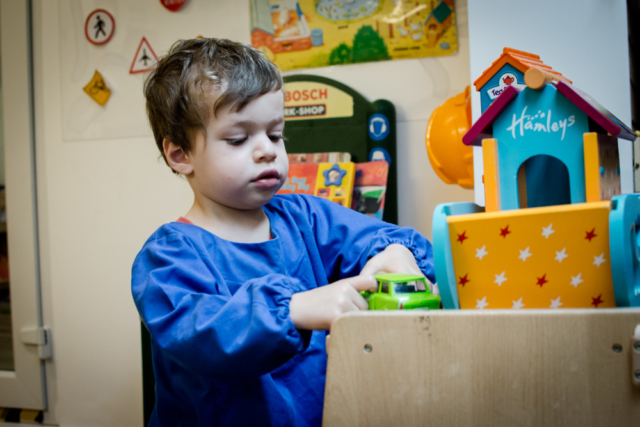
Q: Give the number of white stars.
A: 10